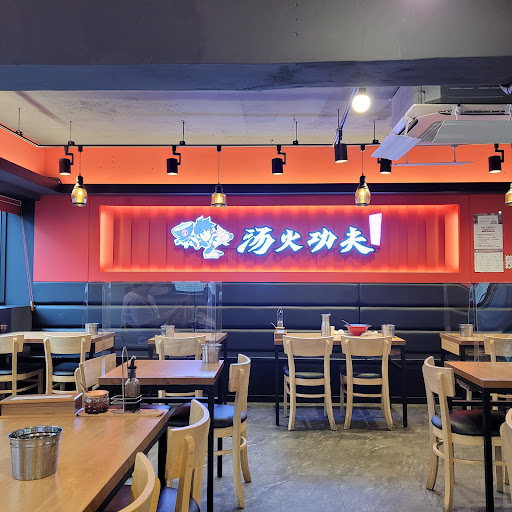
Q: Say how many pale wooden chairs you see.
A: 12